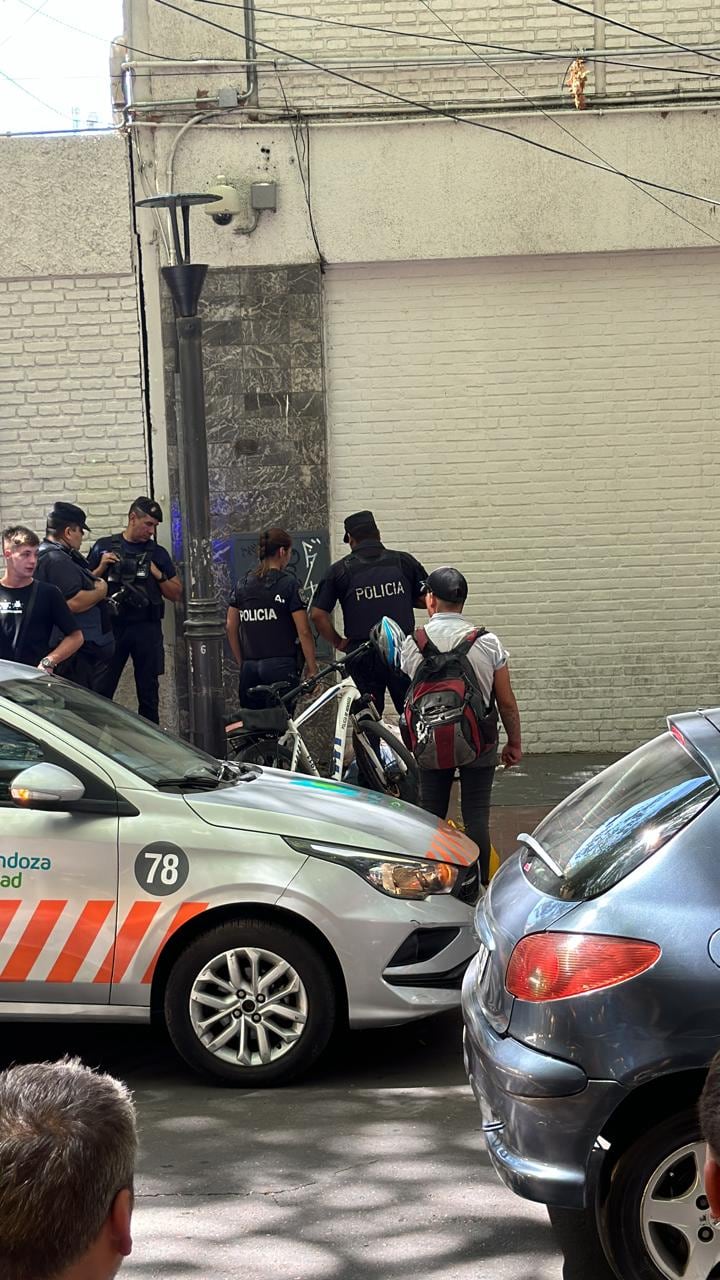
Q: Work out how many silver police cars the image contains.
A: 1